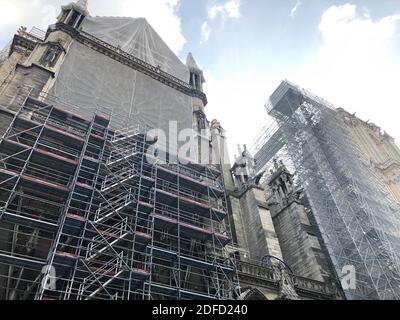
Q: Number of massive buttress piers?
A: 2